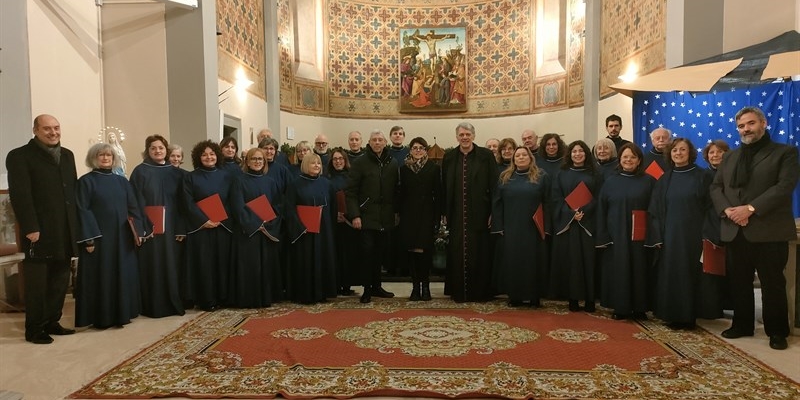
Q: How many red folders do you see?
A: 11